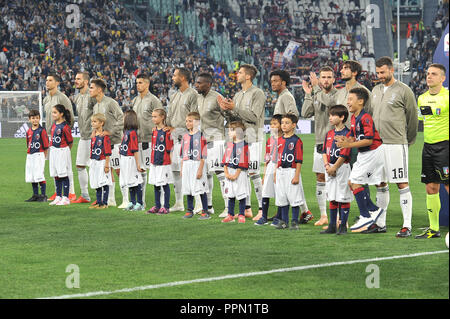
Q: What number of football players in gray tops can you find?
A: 11